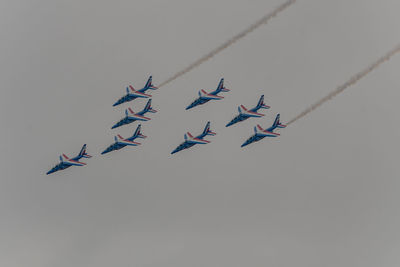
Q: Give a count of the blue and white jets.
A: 8